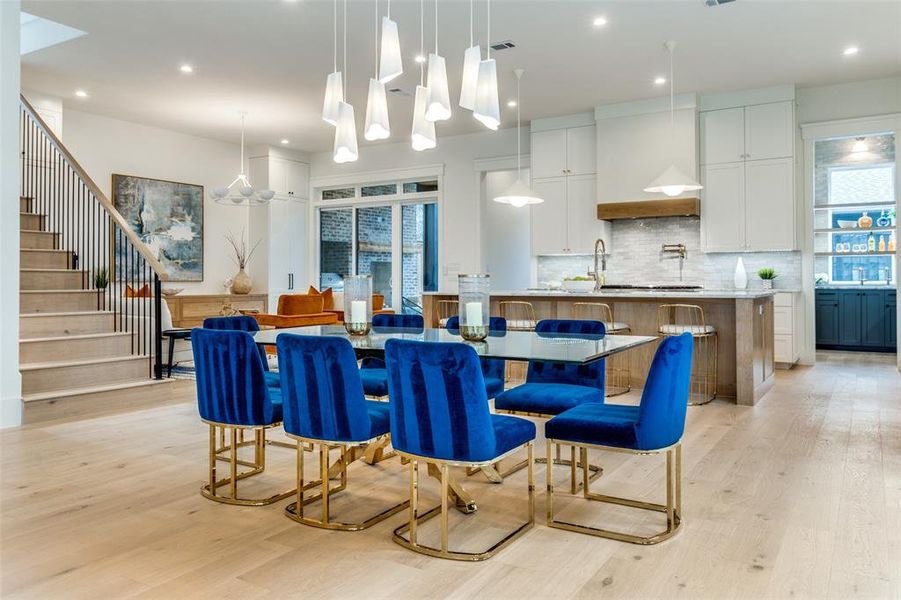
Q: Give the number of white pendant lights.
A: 10